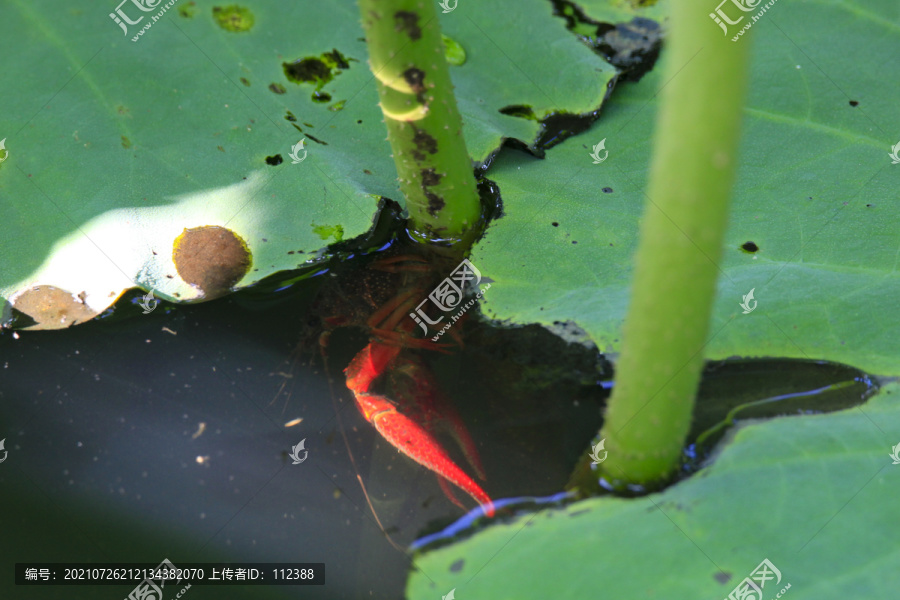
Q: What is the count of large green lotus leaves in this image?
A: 3